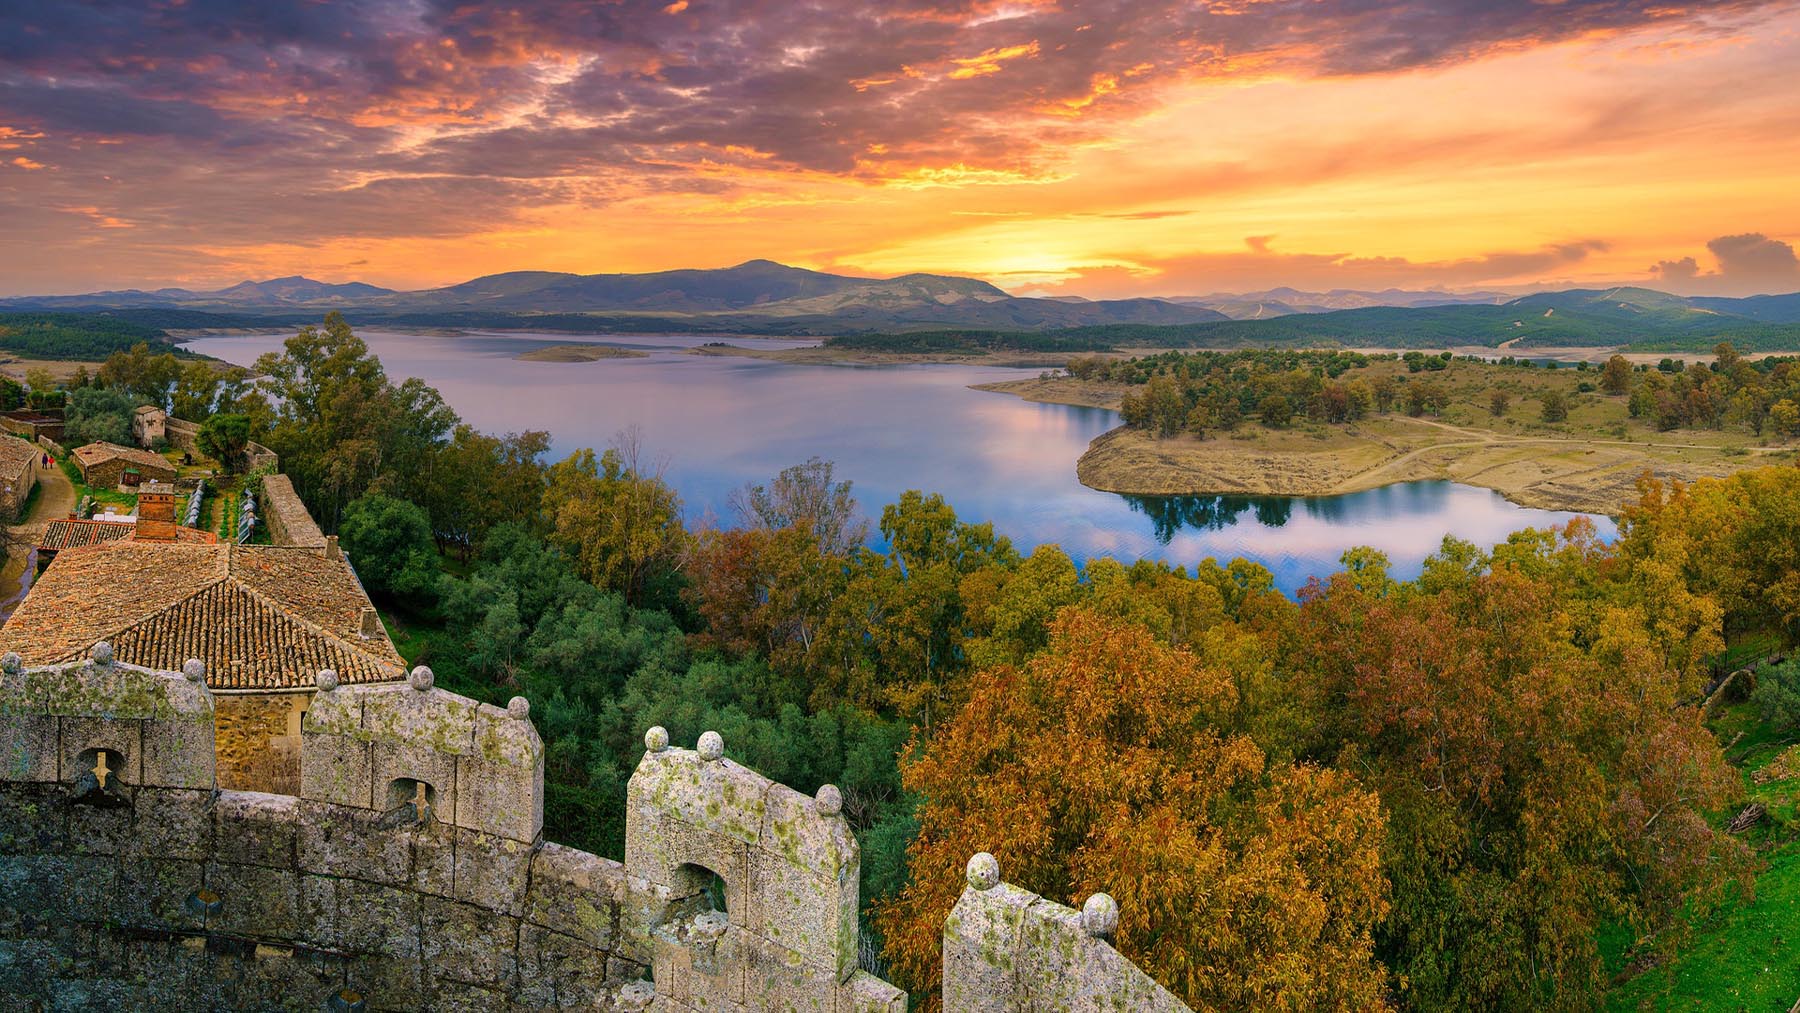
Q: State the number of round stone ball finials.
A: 11